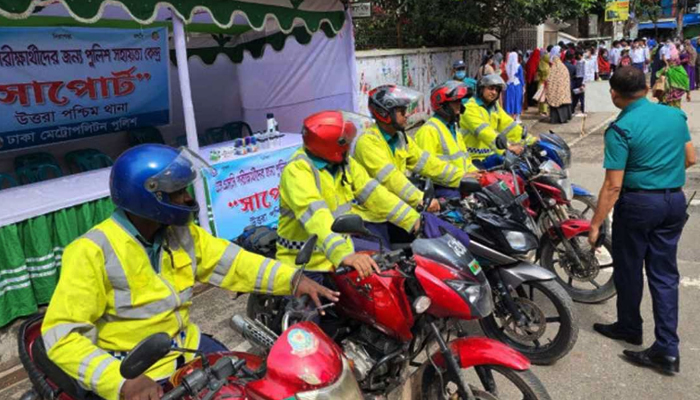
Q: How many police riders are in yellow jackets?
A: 5